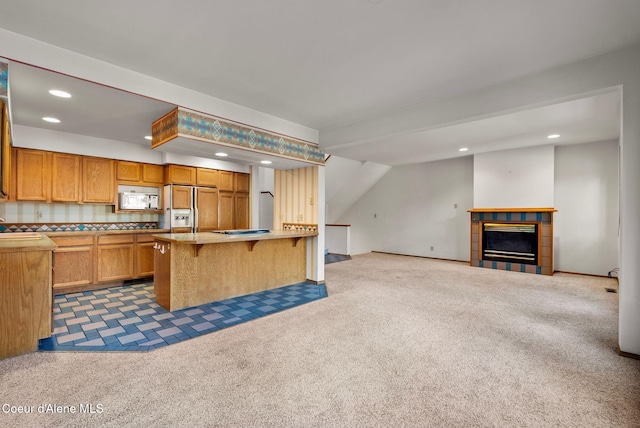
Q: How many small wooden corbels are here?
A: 3